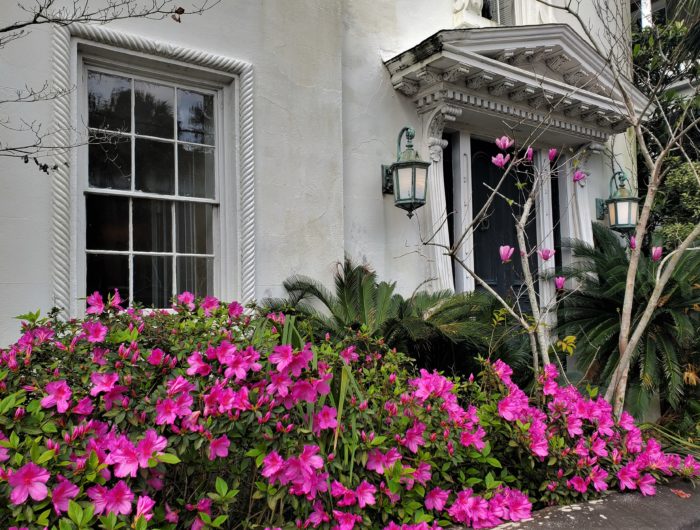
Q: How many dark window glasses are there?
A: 12